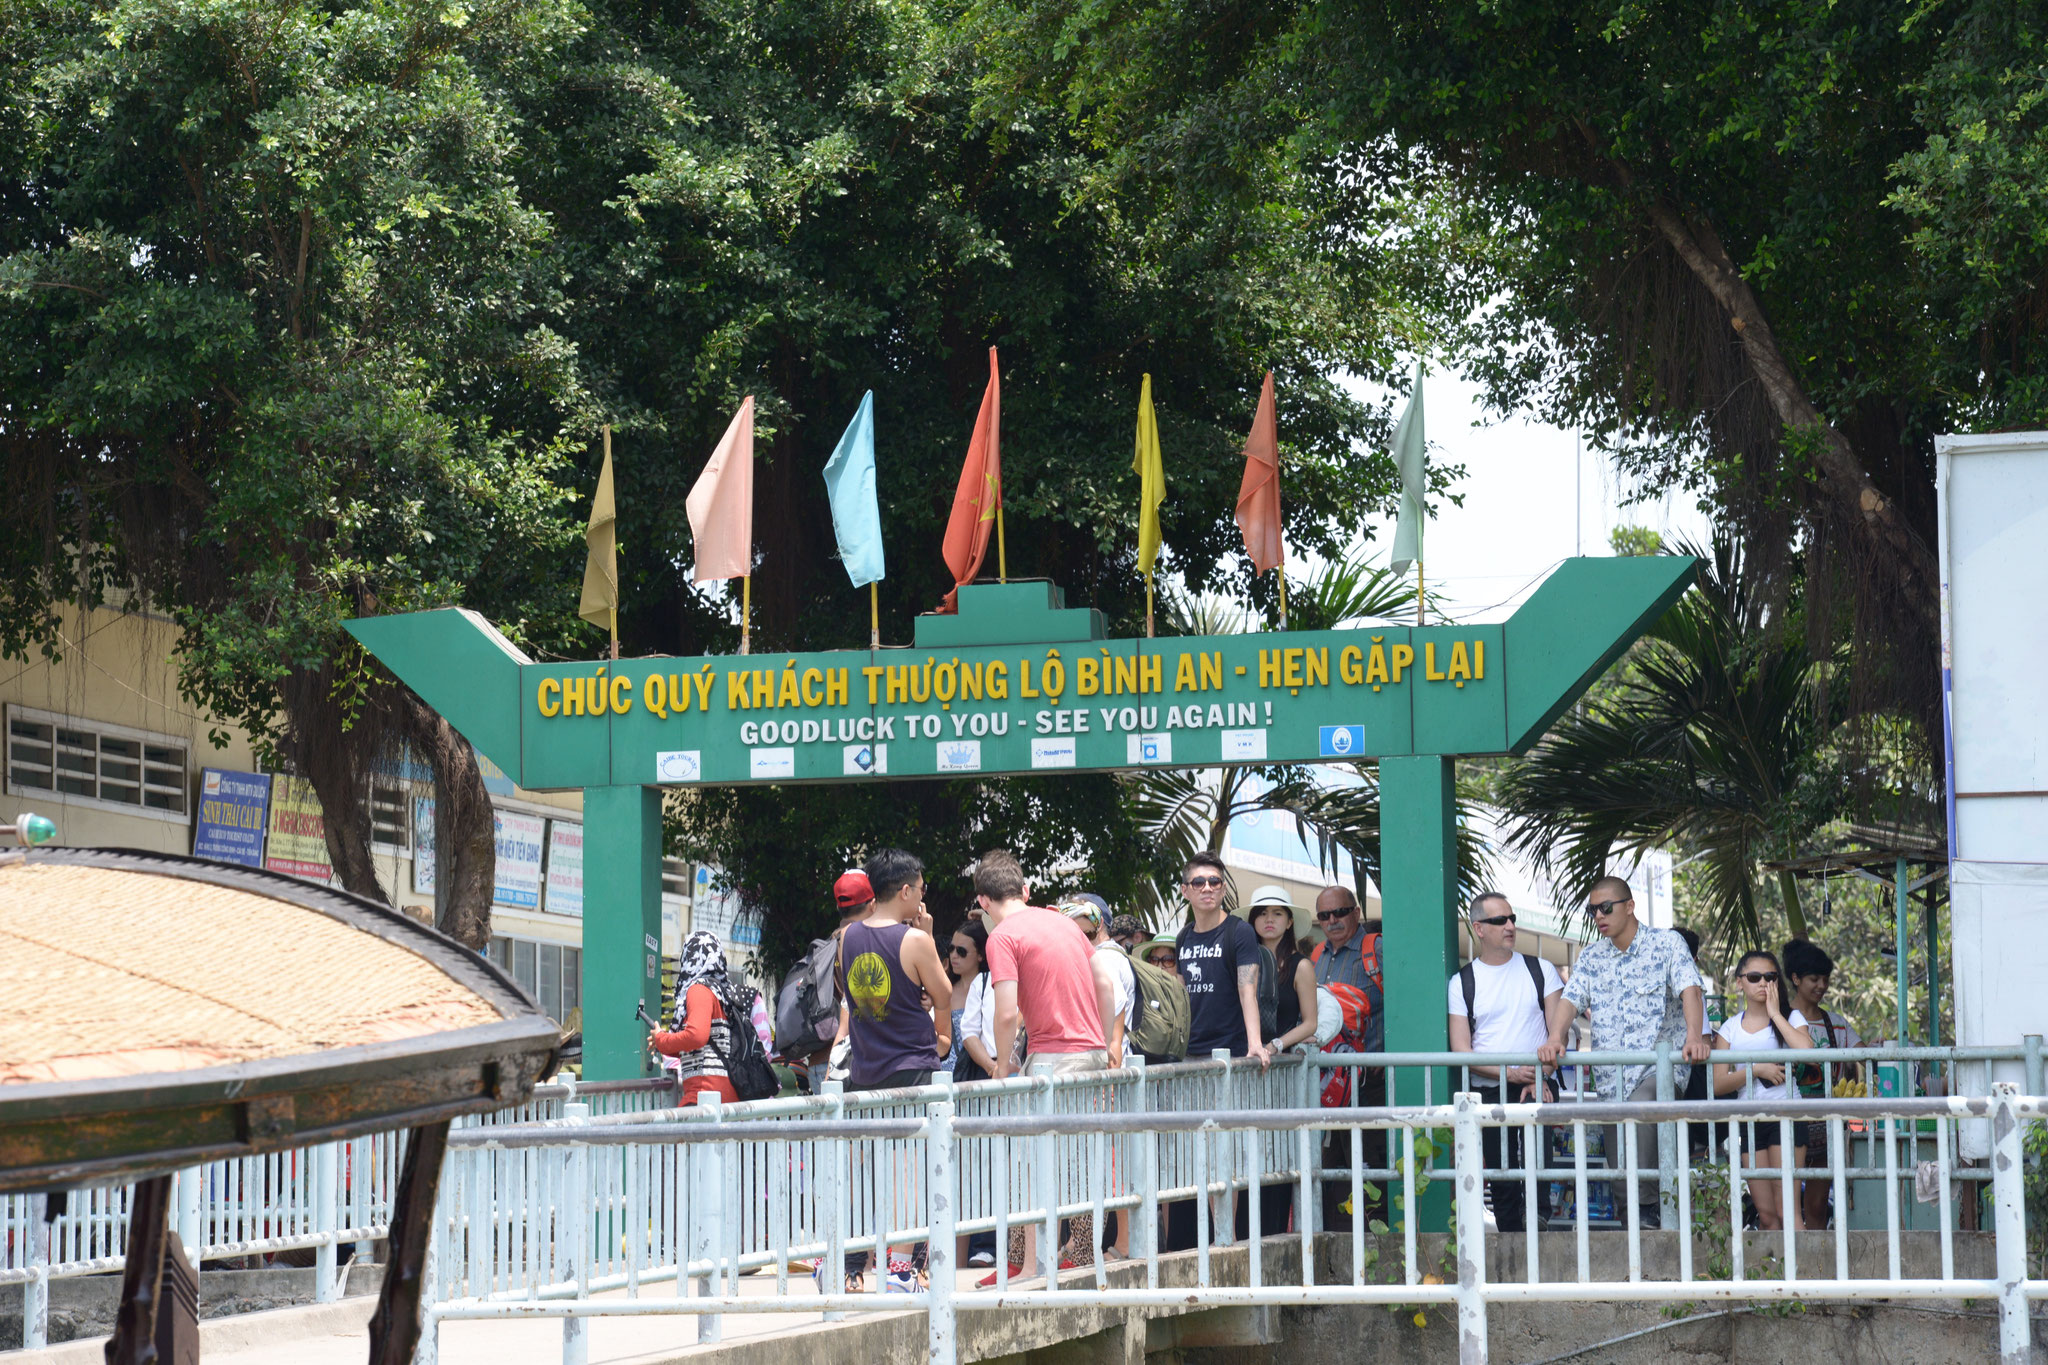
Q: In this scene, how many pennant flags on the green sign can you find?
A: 7